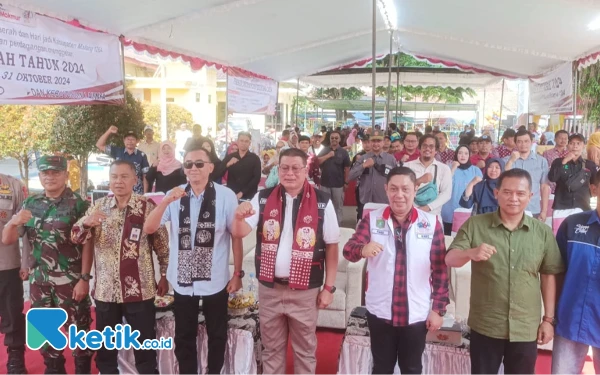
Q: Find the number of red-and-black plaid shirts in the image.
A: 1